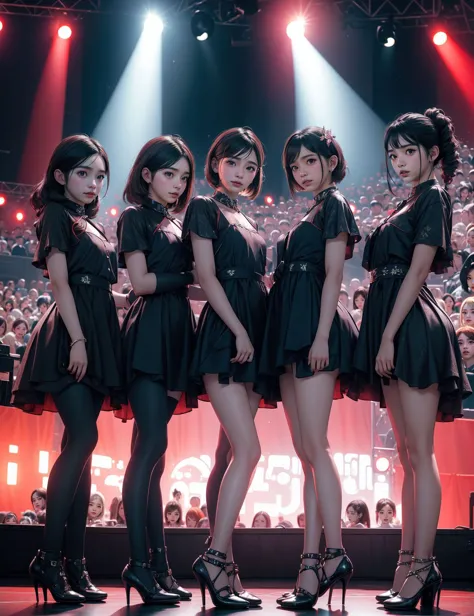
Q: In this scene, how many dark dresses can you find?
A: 5